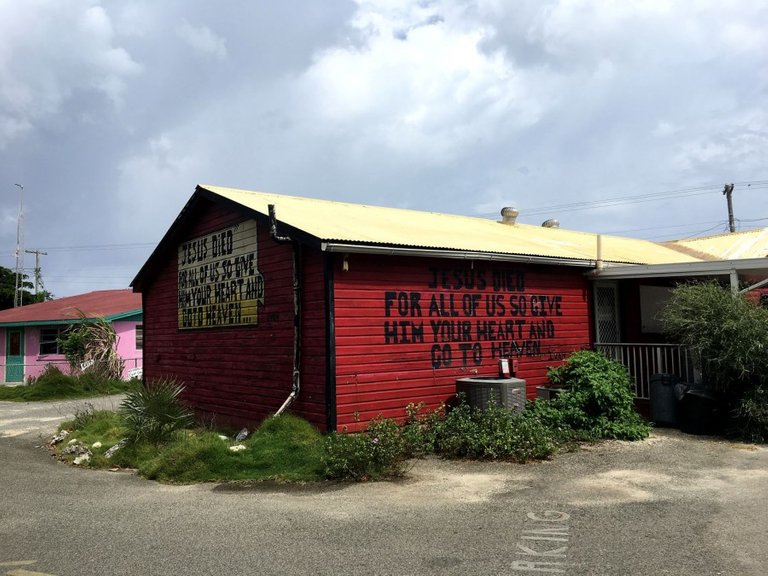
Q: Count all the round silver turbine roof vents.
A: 2